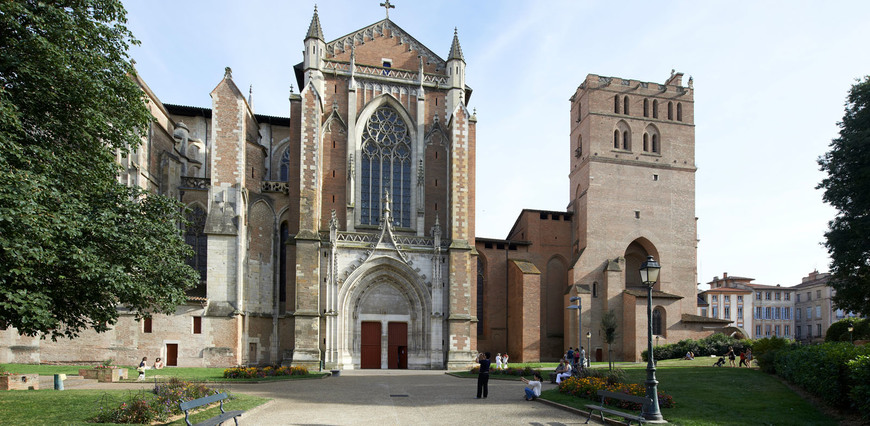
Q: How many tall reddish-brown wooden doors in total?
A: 2